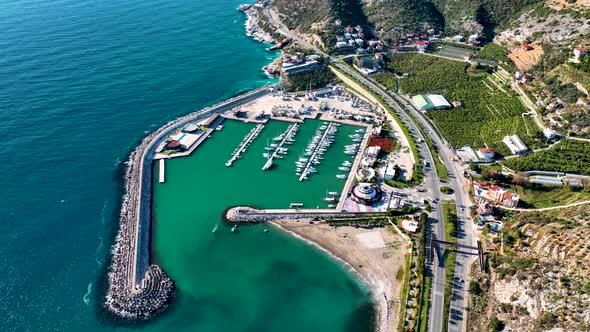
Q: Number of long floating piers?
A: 3